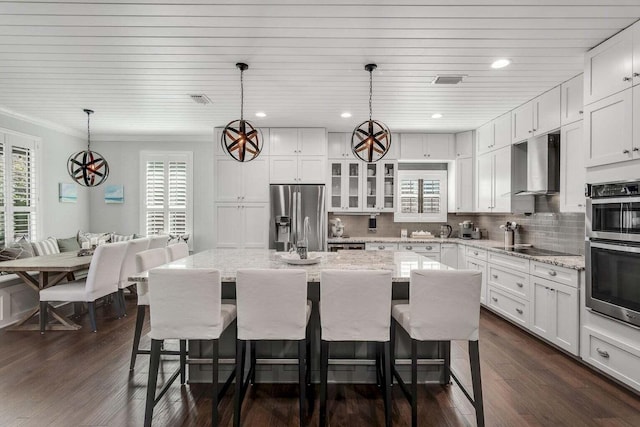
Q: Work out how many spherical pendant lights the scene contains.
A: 3